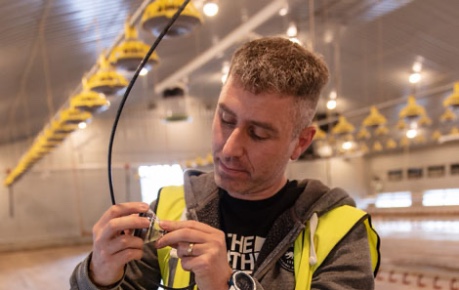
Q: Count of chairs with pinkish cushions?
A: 0